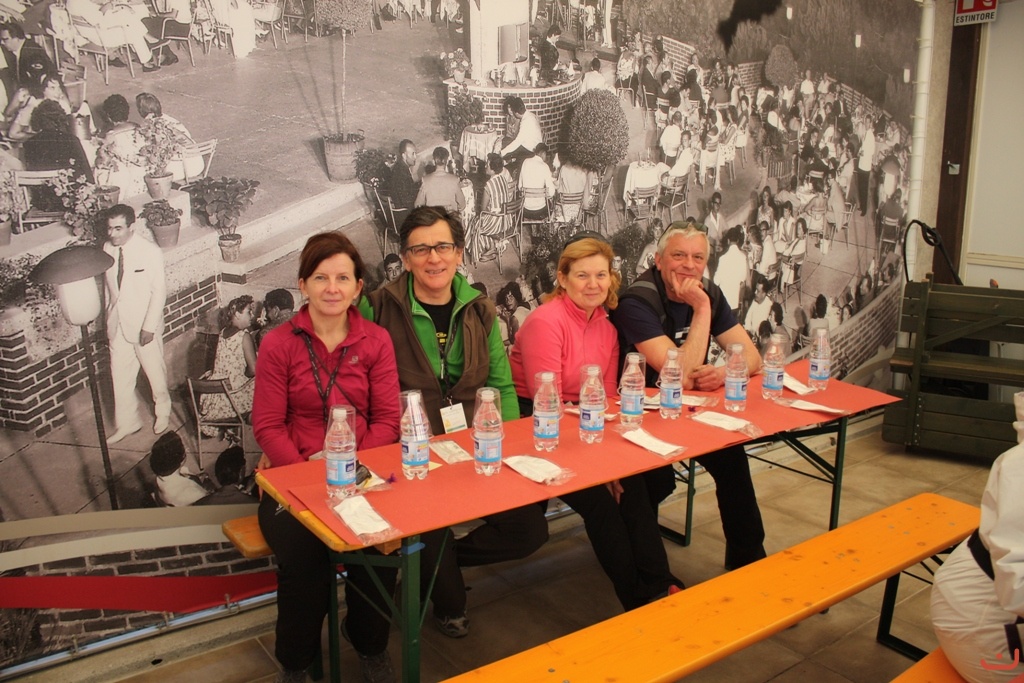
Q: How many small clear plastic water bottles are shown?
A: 10